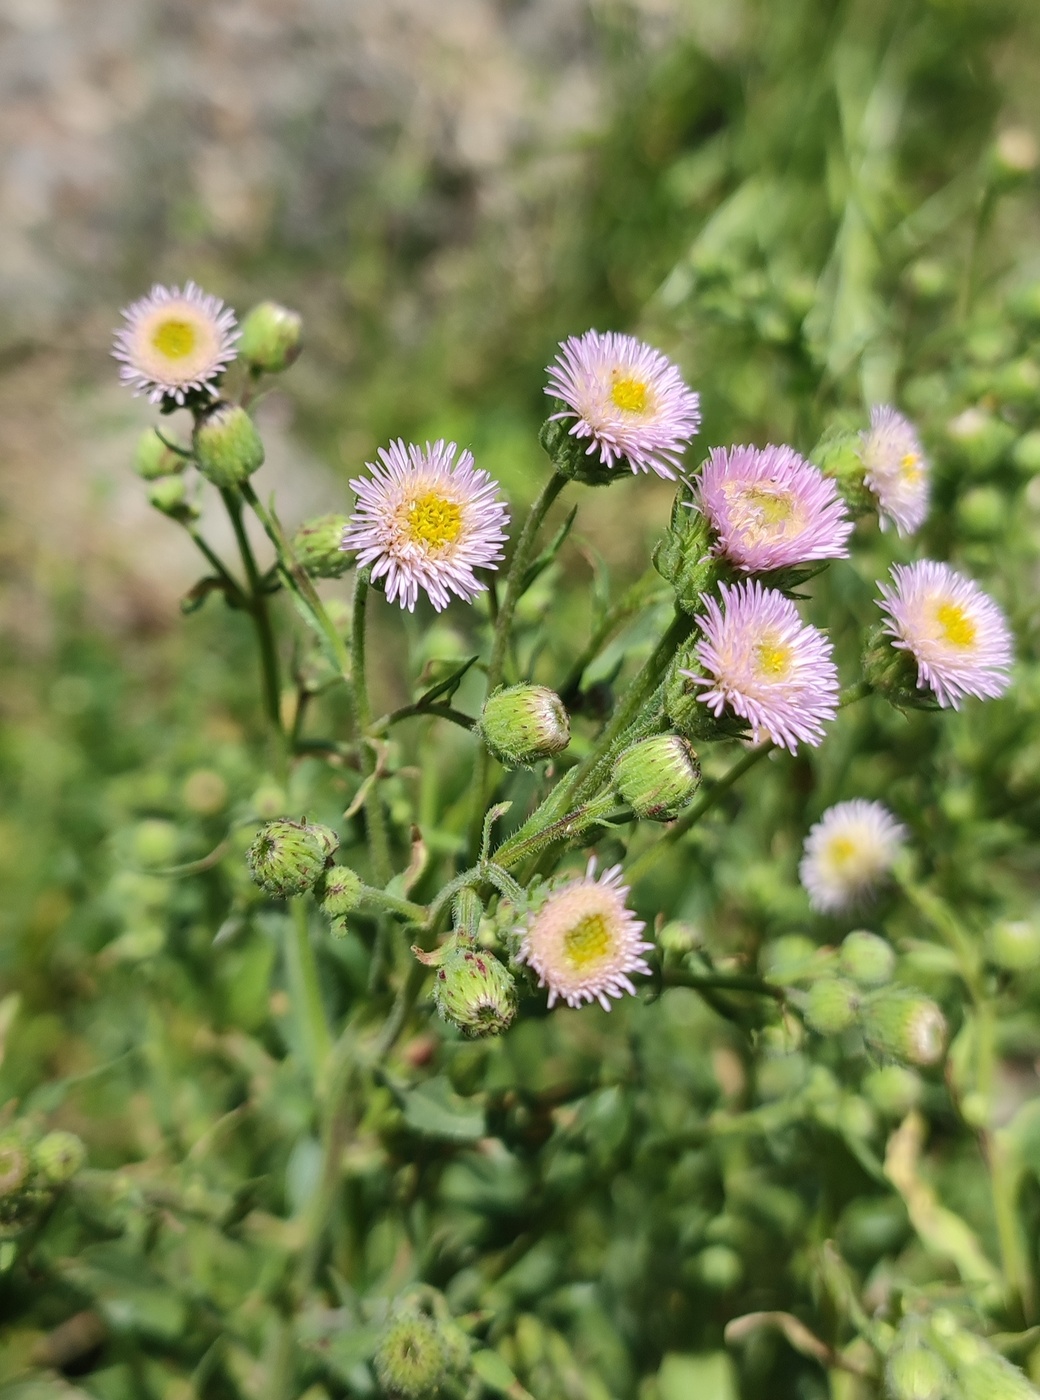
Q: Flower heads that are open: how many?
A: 9